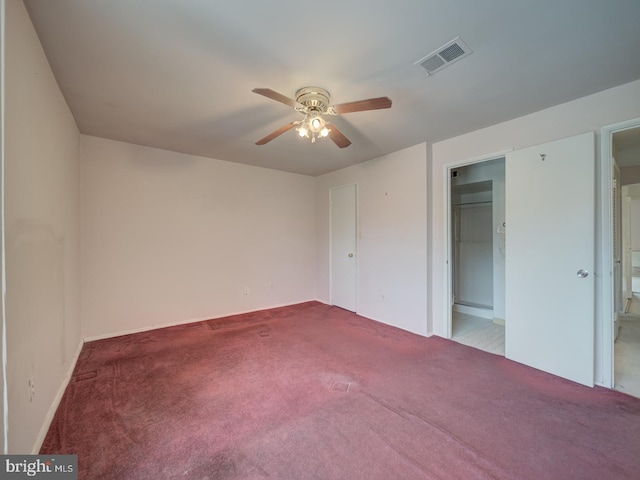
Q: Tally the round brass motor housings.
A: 1